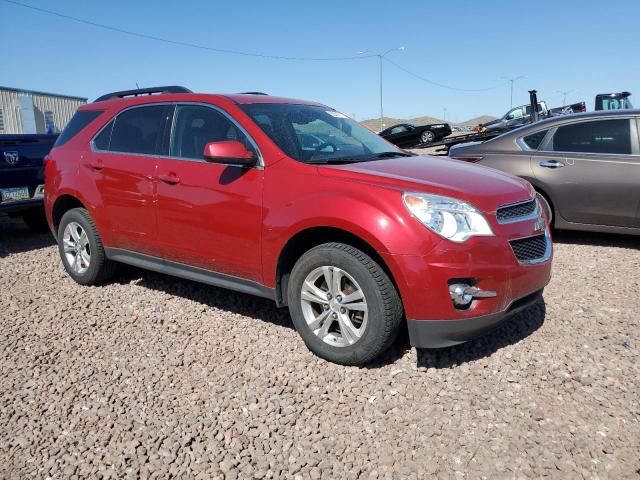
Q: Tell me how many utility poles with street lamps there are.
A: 3